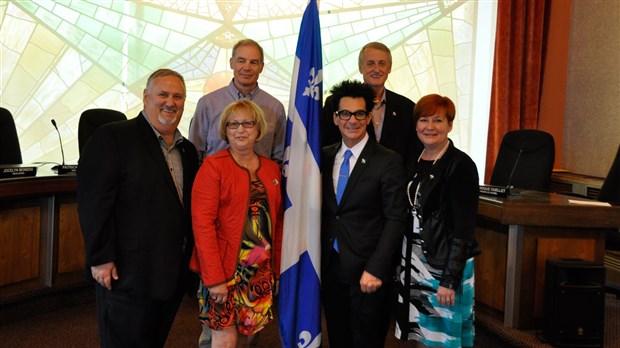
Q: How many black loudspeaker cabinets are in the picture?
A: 1